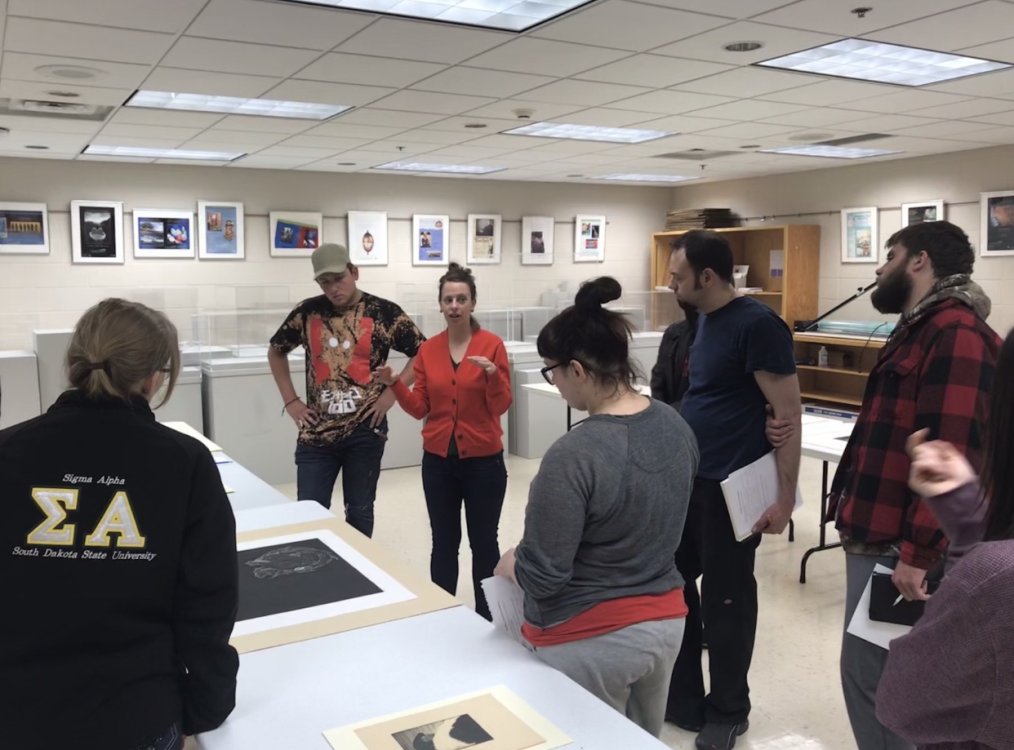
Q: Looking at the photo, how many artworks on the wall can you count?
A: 13